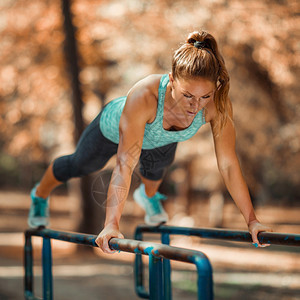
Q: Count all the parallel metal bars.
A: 2